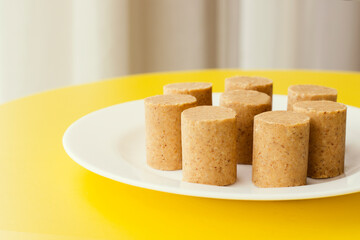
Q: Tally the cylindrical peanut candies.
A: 8